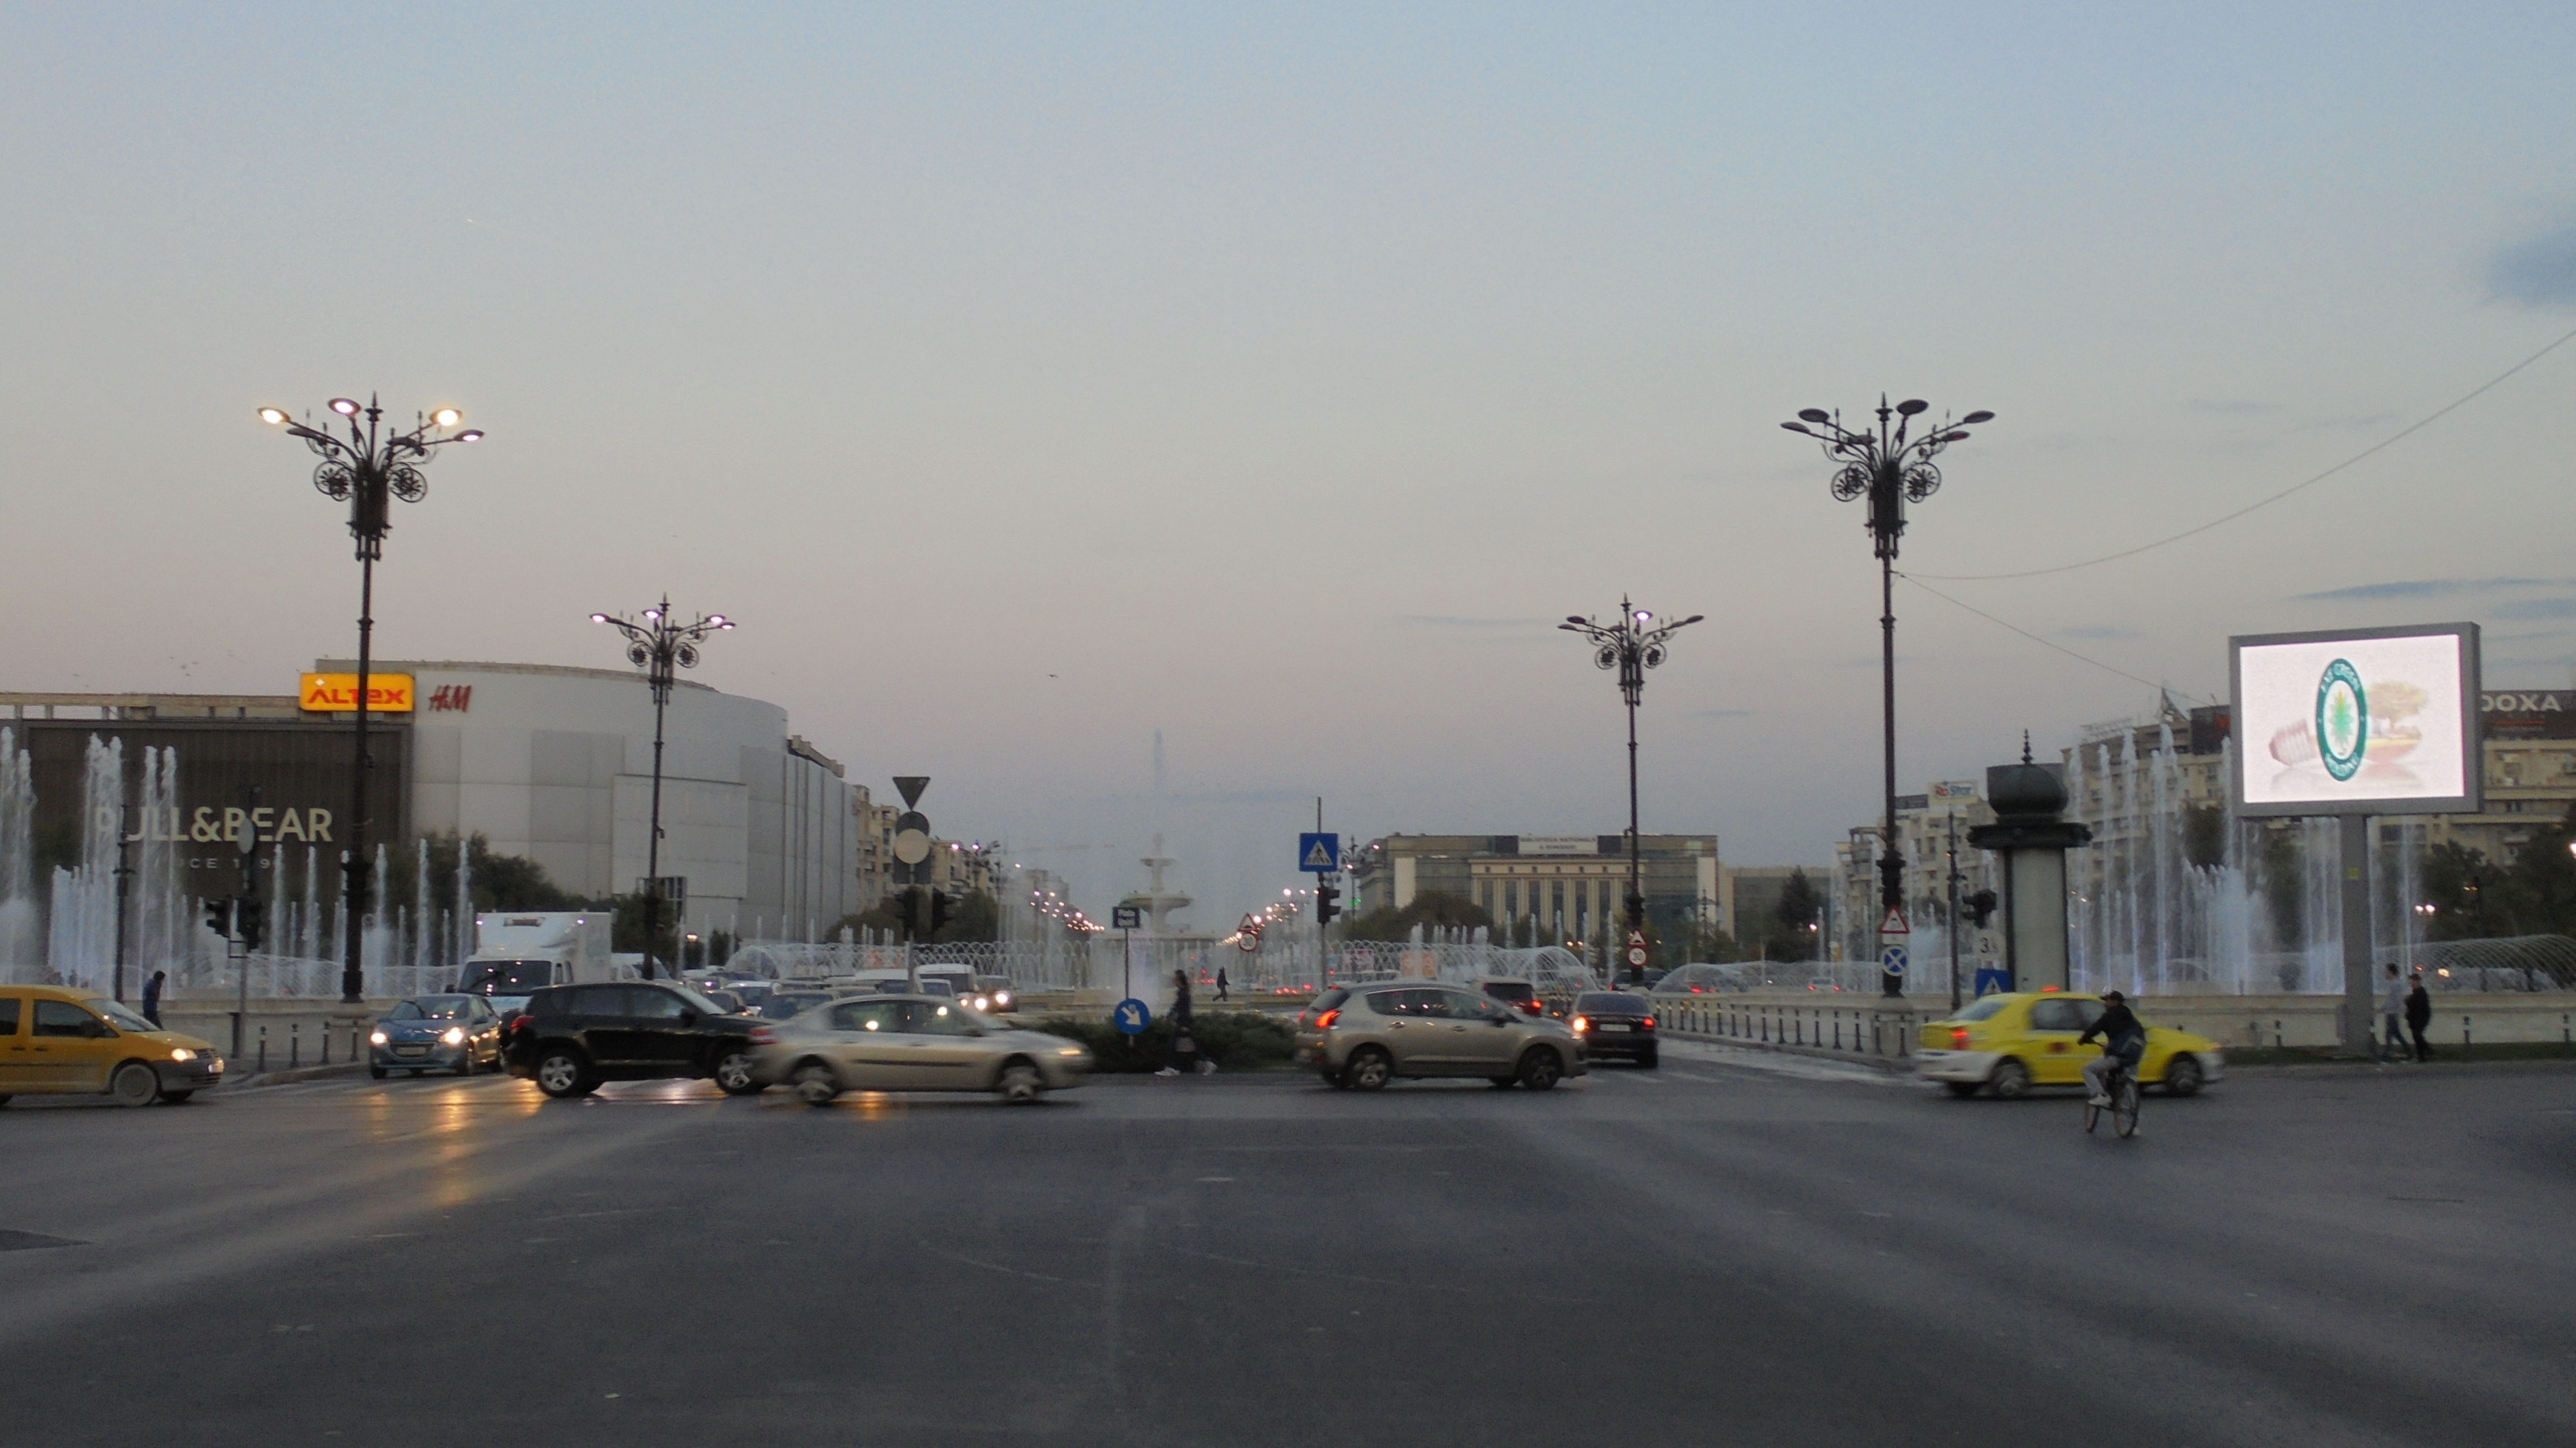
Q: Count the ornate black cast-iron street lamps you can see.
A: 4